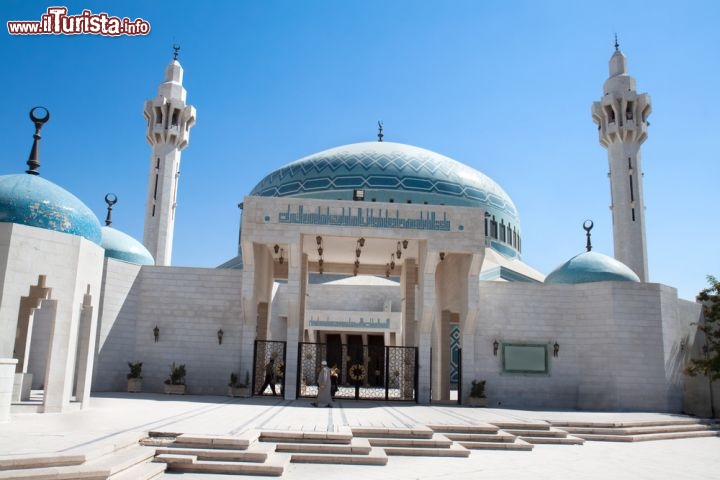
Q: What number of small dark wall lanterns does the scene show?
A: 4